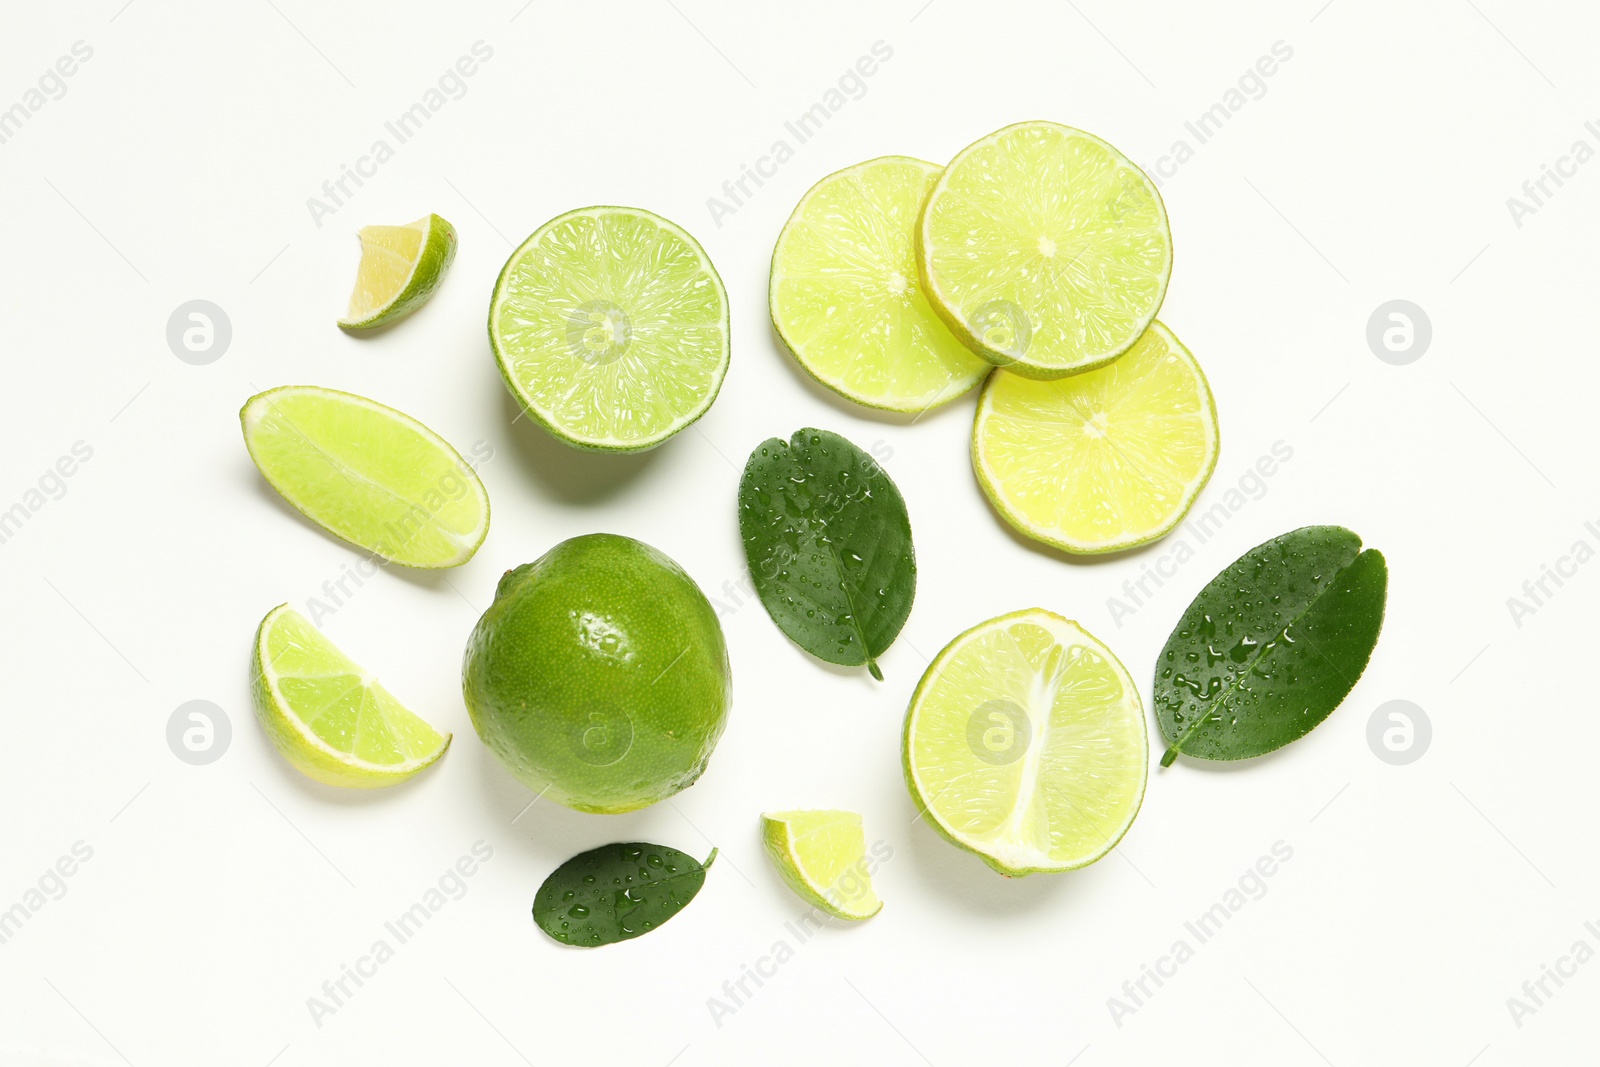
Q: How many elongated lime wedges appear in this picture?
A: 1